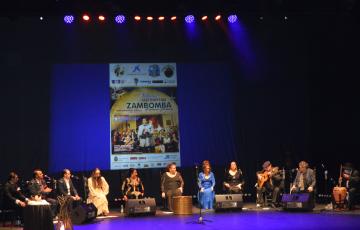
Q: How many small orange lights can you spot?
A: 8